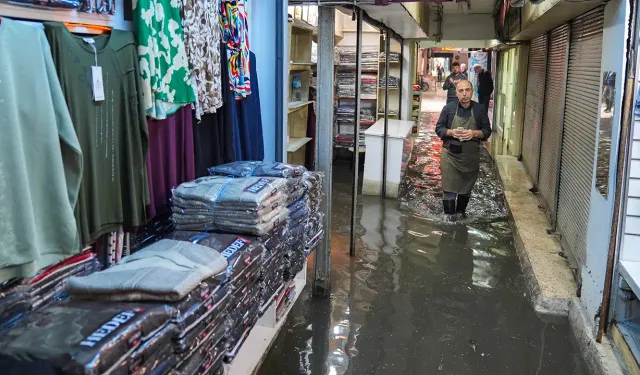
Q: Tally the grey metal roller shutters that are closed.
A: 3